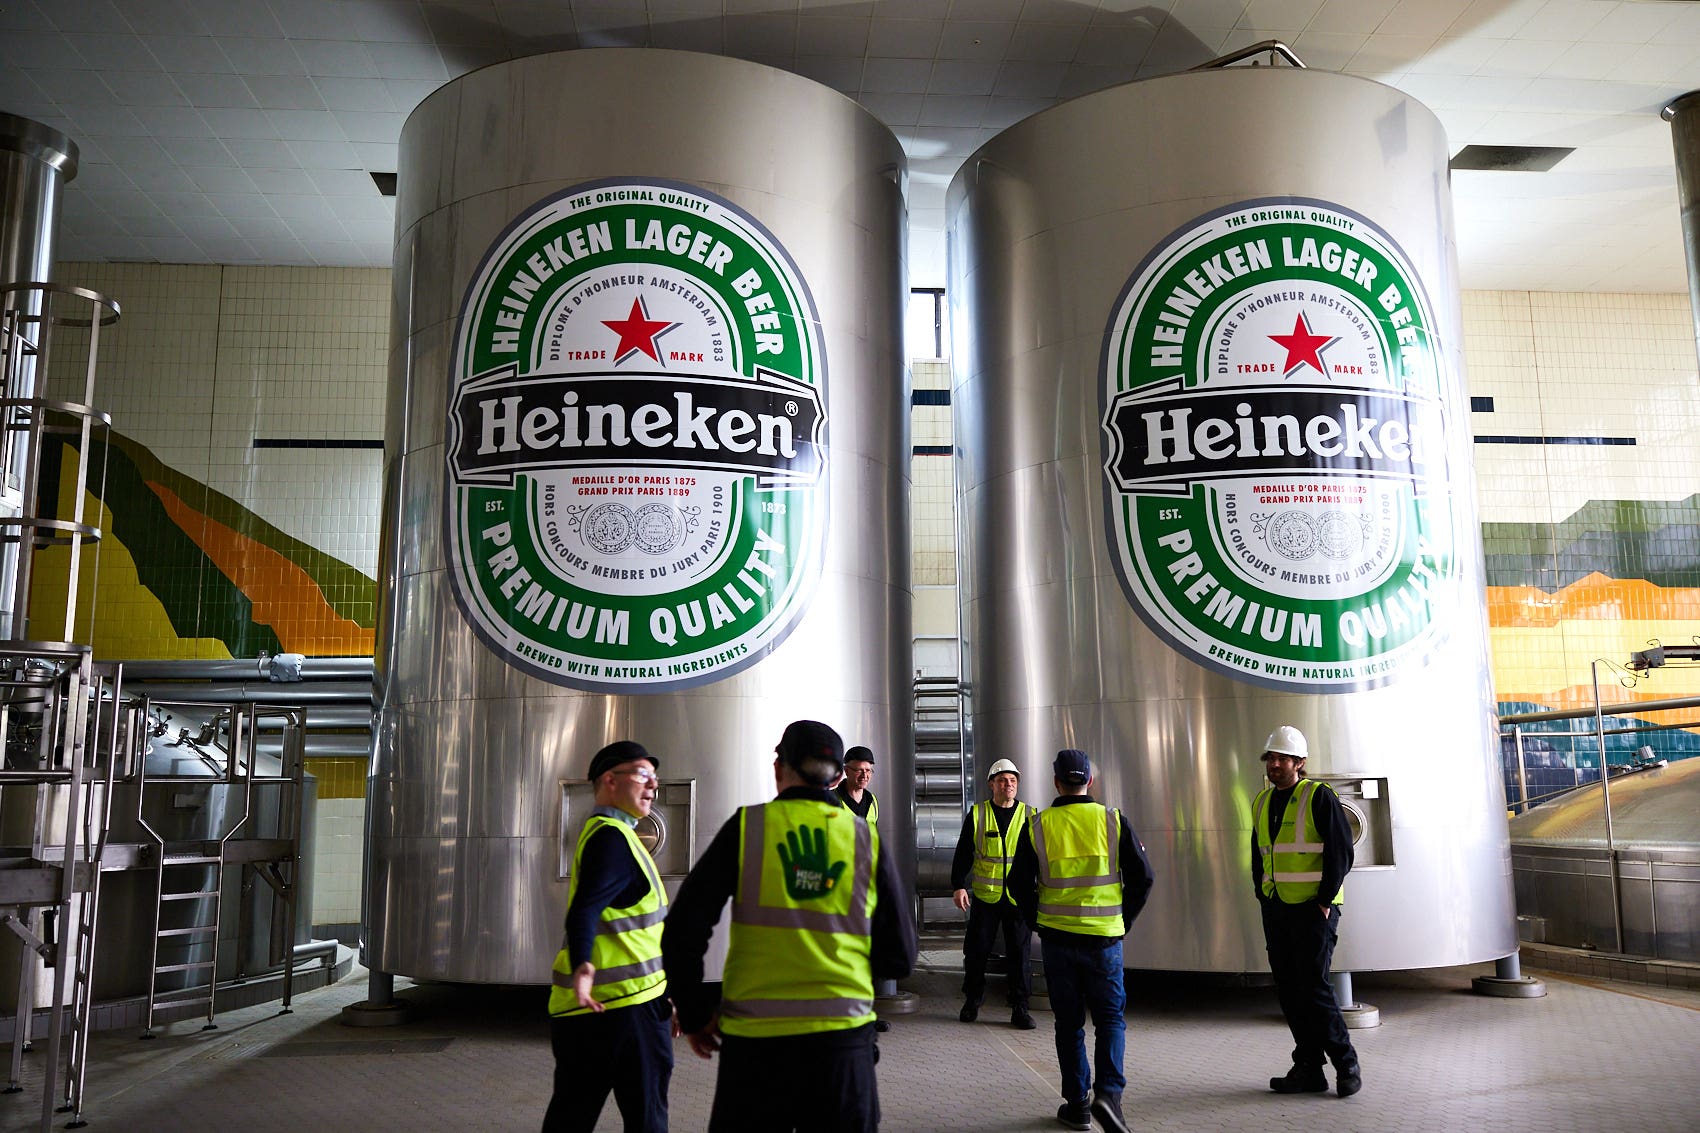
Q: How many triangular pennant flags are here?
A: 0